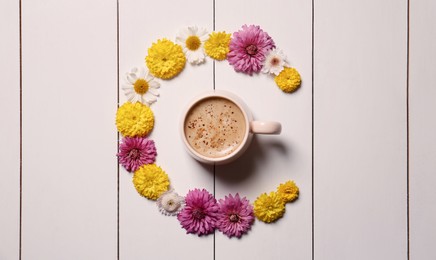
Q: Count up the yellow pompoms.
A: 7